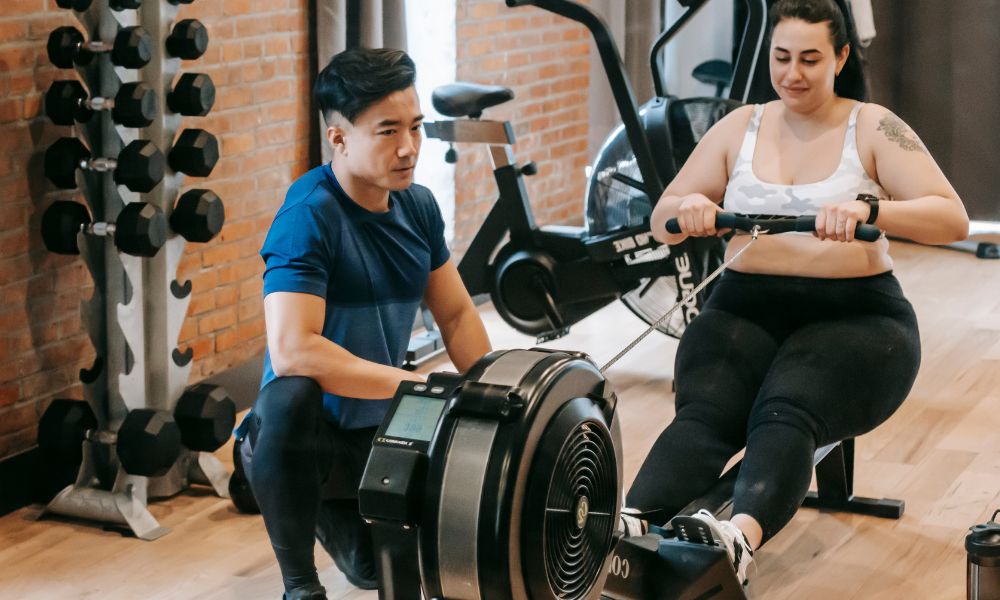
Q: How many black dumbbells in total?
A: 12